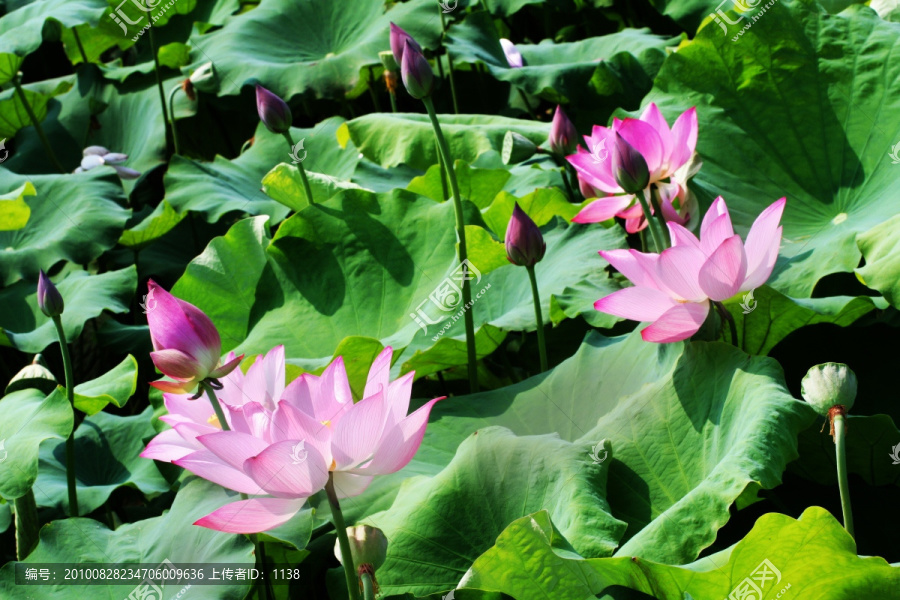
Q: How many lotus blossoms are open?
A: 4